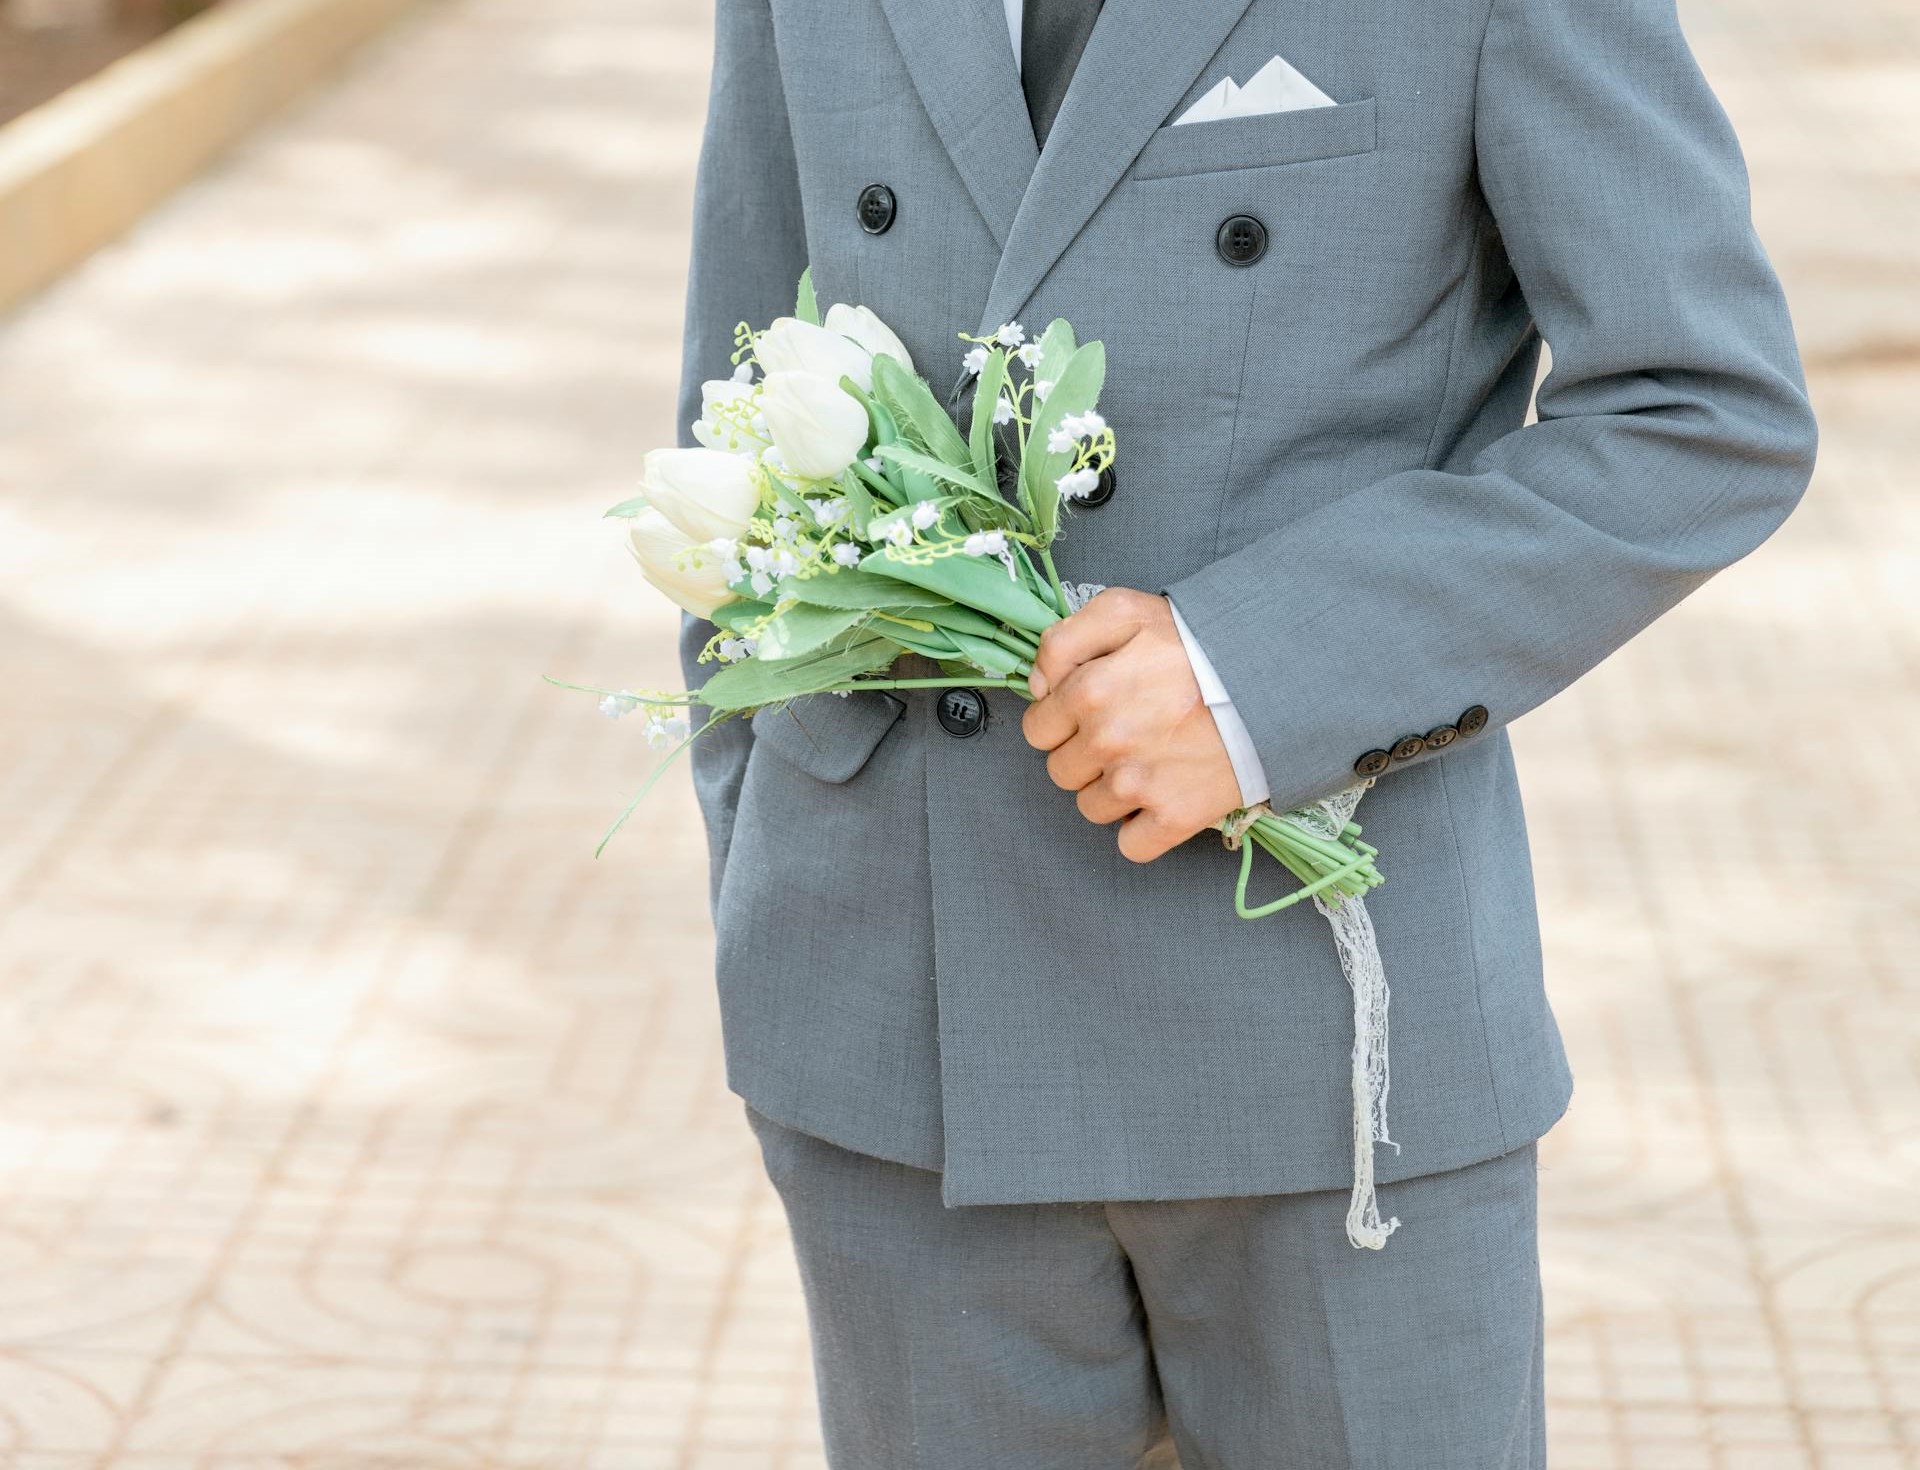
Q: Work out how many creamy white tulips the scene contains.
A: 6